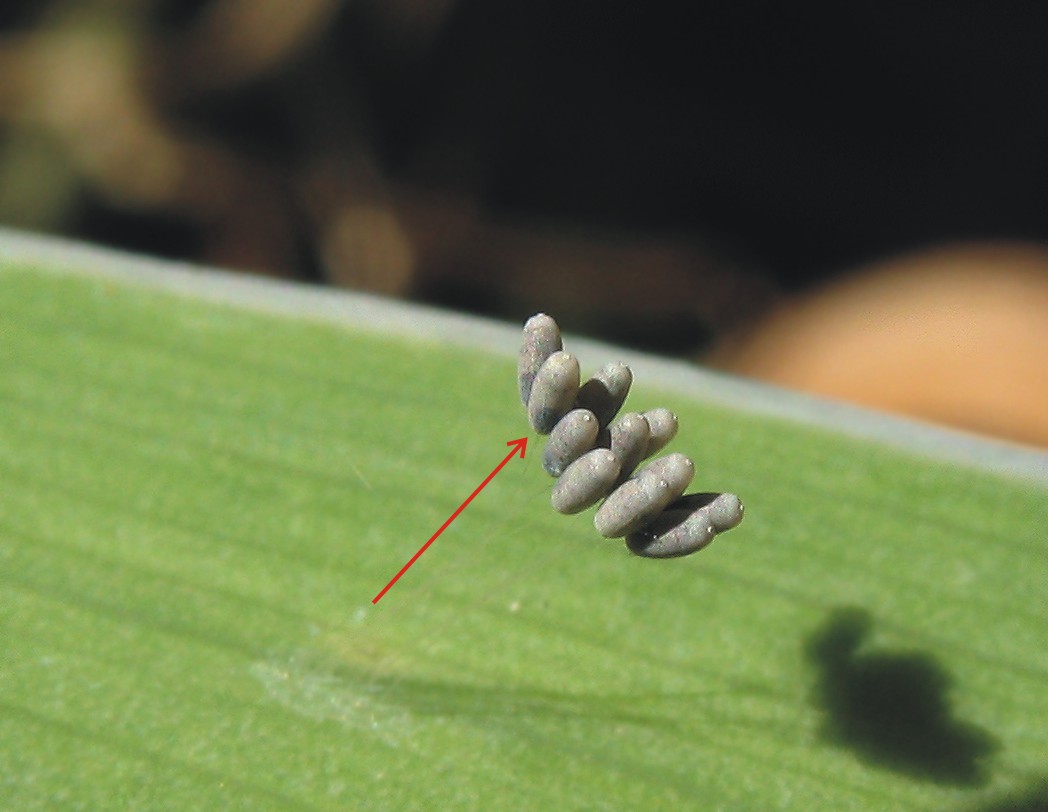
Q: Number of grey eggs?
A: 11